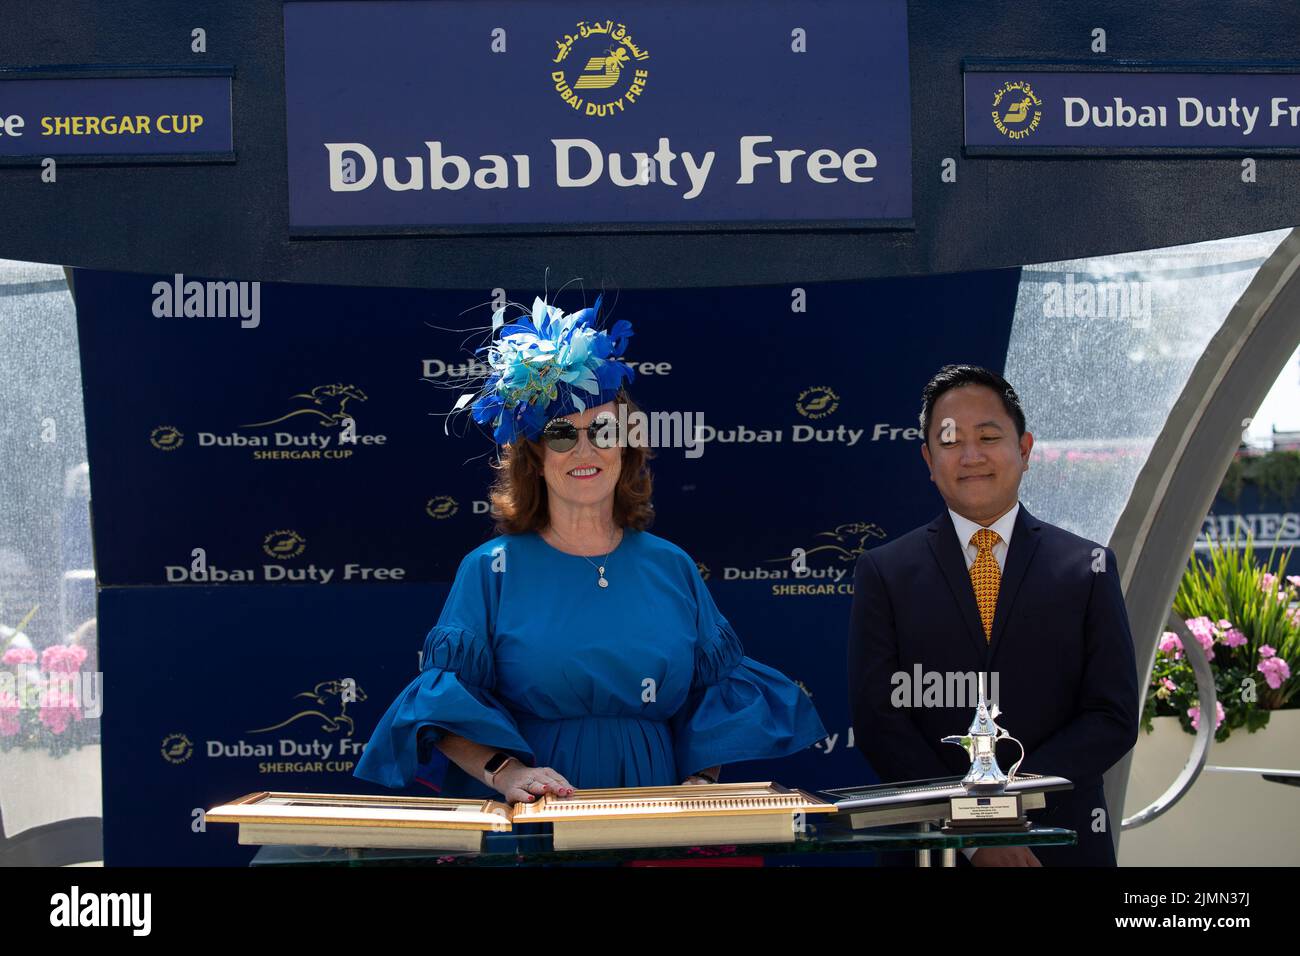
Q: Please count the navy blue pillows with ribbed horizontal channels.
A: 0